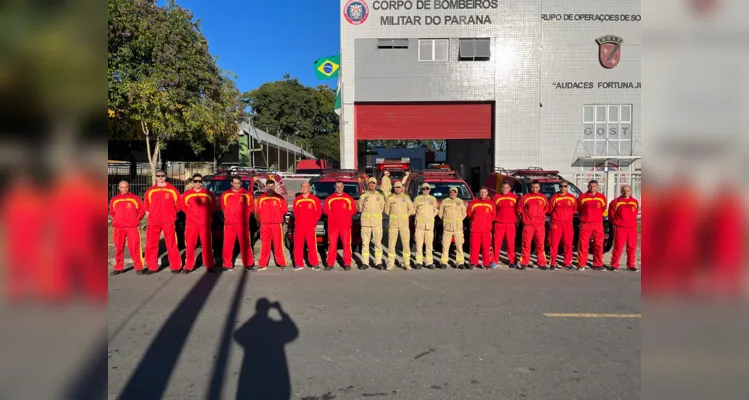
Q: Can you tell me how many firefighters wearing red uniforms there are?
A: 13